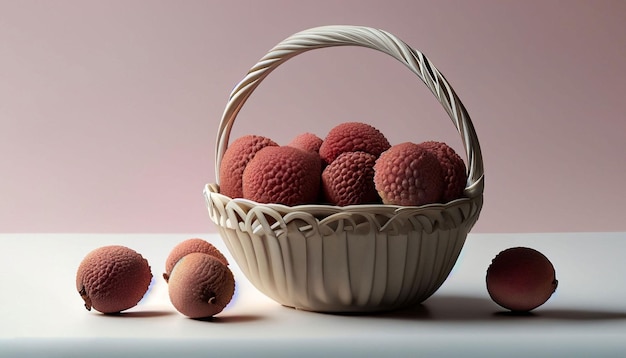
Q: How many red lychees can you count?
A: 11